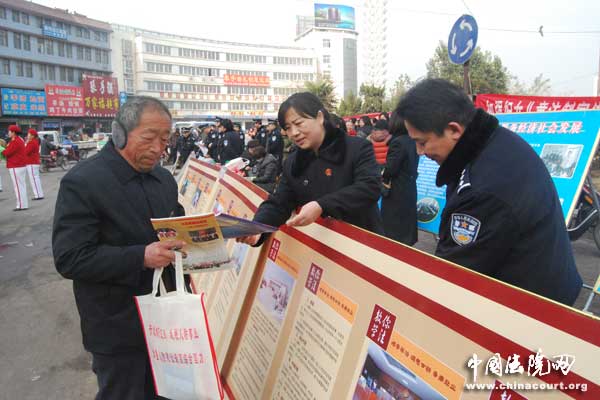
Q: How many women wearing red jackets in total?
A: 2